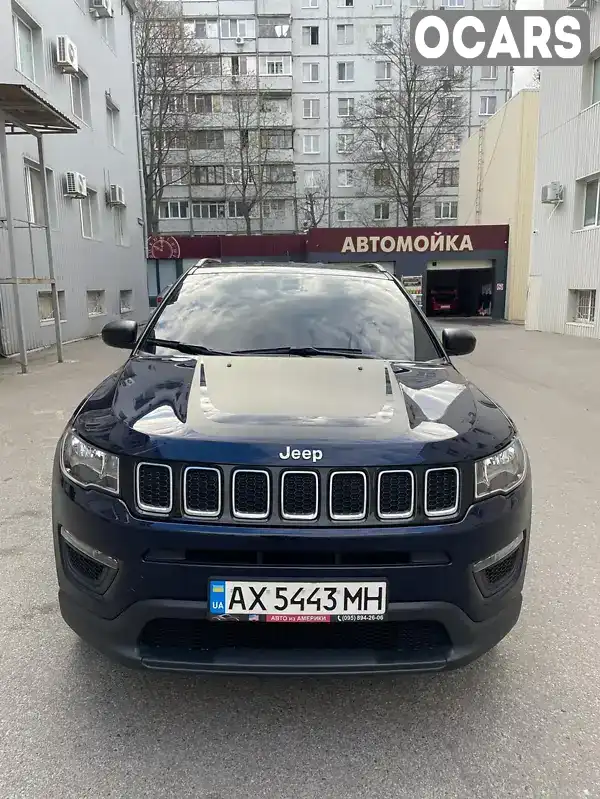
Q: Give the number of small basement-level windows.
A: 4